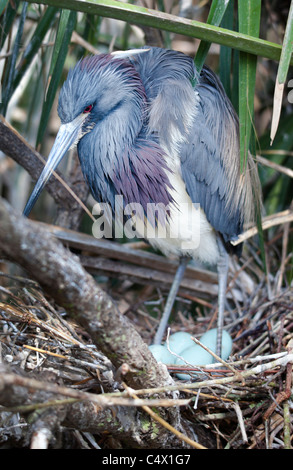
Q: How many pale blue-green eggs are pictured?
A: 4